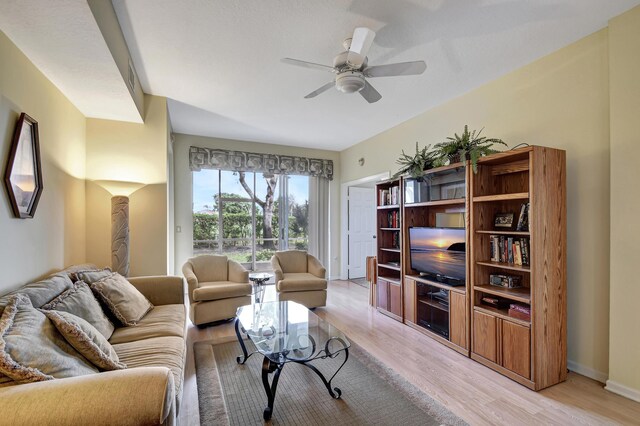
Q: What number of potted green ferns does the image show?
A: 2